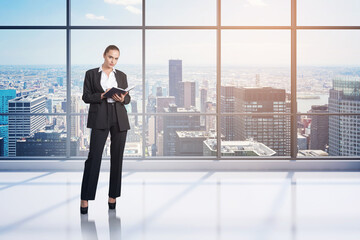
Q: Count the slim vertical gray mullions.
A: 4